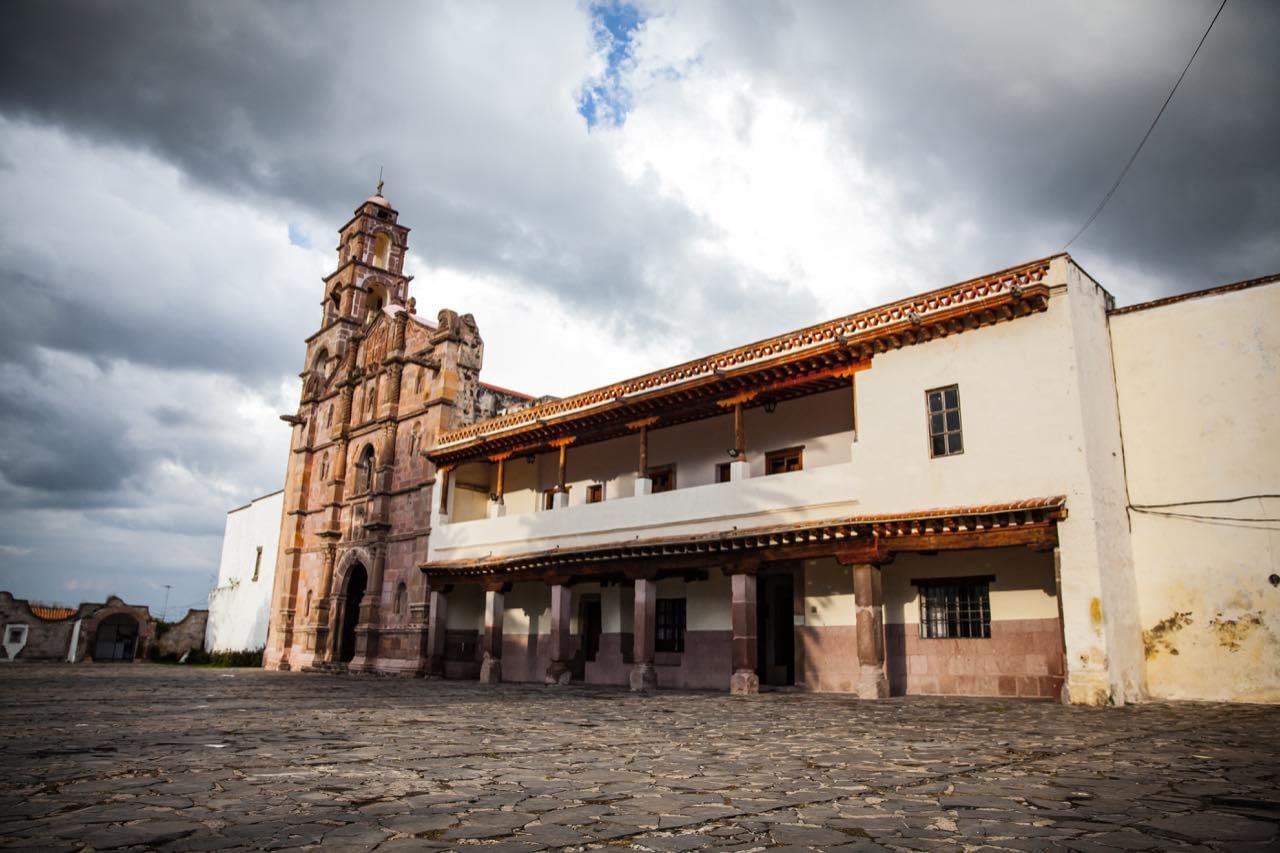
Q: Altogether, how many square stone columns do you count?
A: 6